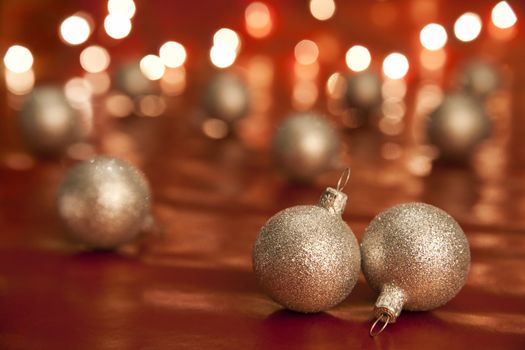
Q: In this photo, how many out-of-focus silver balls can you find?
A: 8